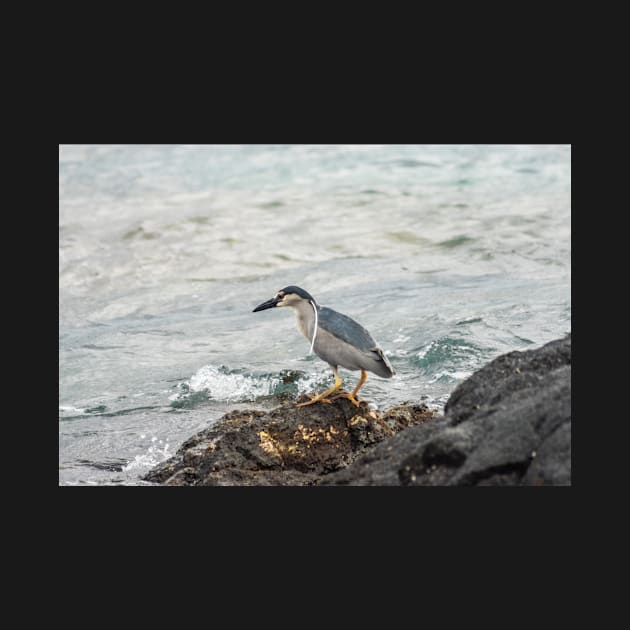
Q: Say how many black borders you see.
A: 4